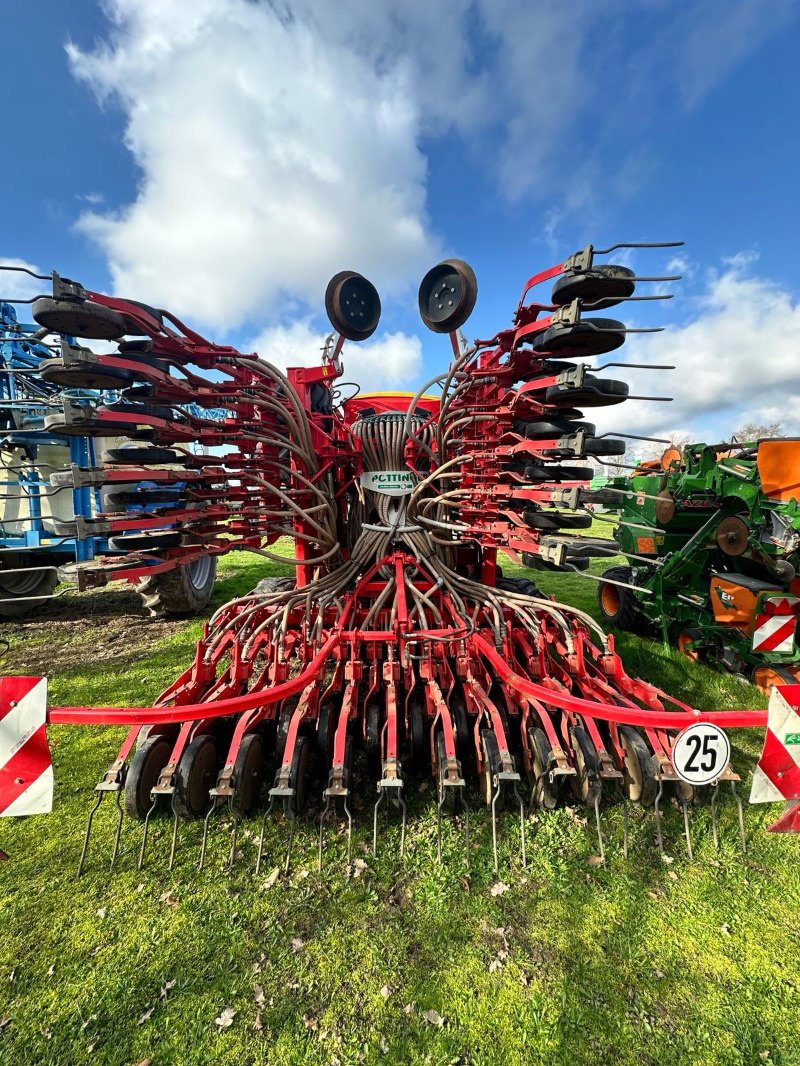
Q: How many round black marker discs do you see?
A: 2